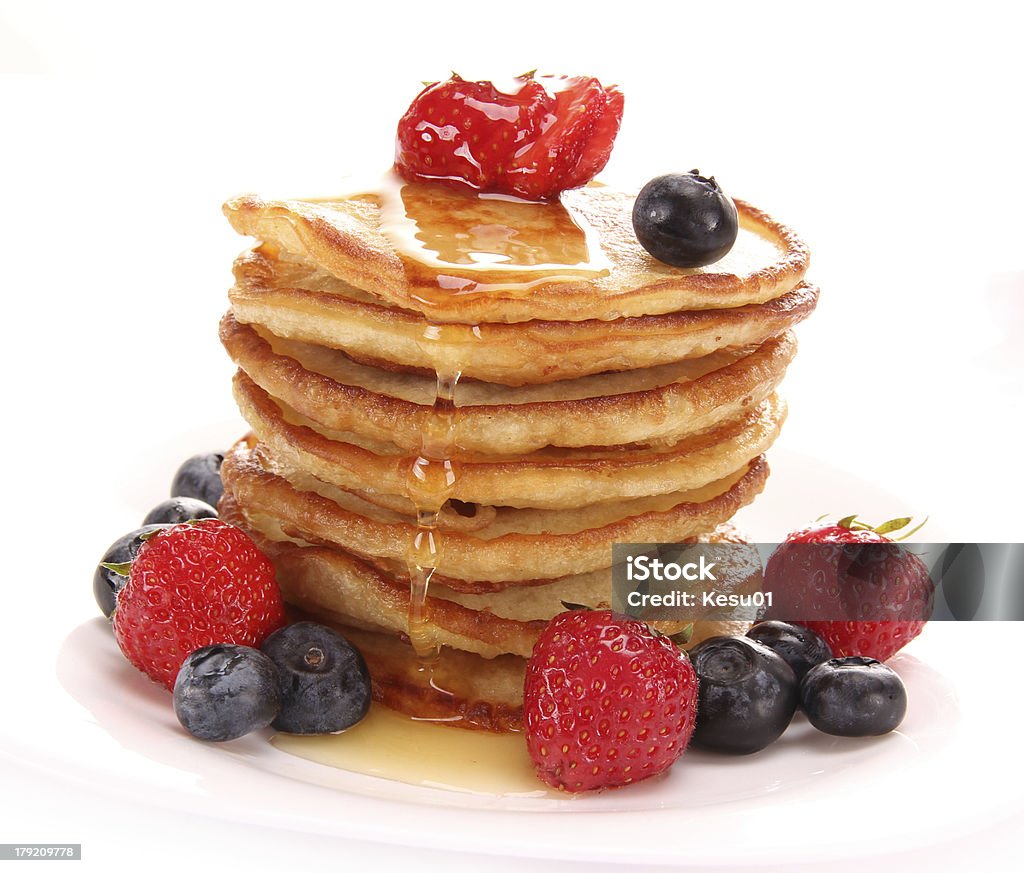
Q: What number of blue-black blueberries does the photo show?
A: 9